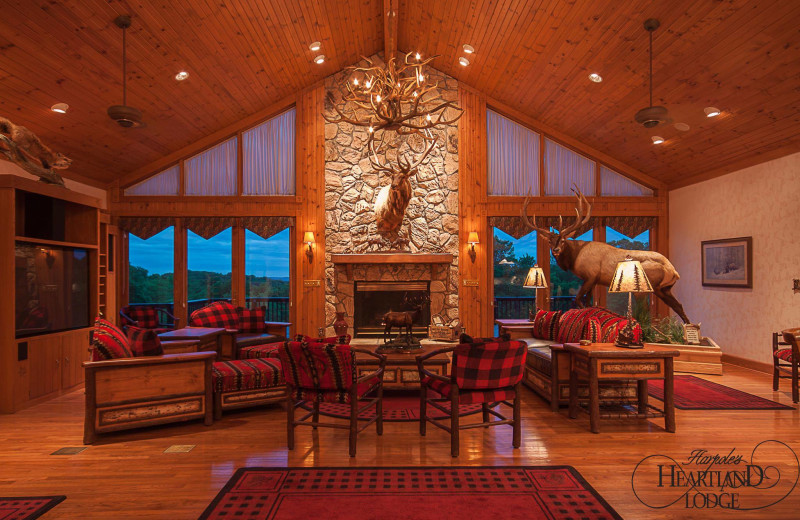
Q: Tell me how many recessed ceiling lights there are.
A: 9